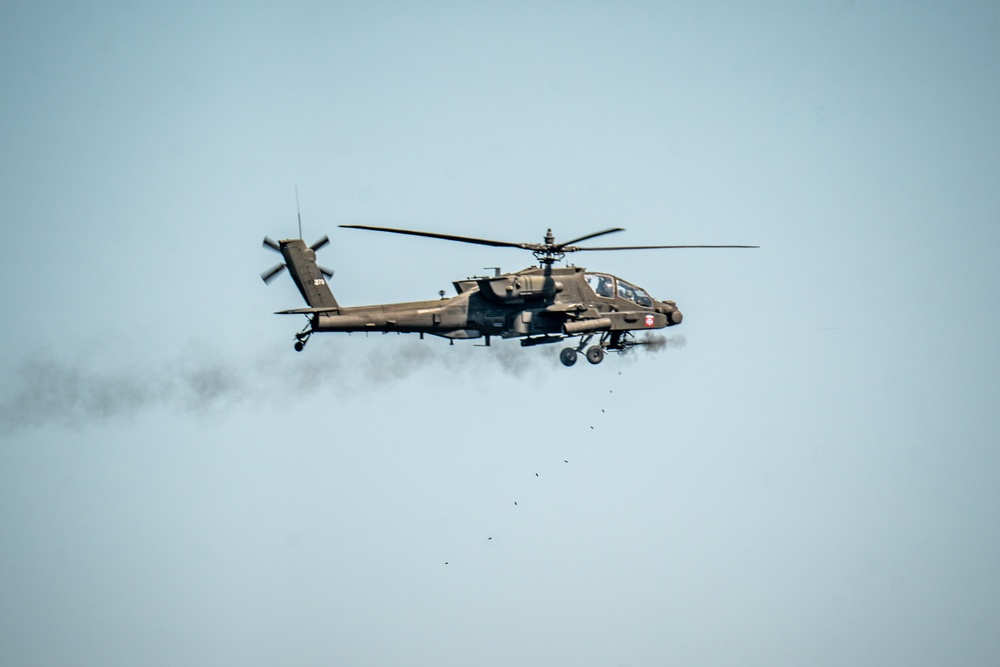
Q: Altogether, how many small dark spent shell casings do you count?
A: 9